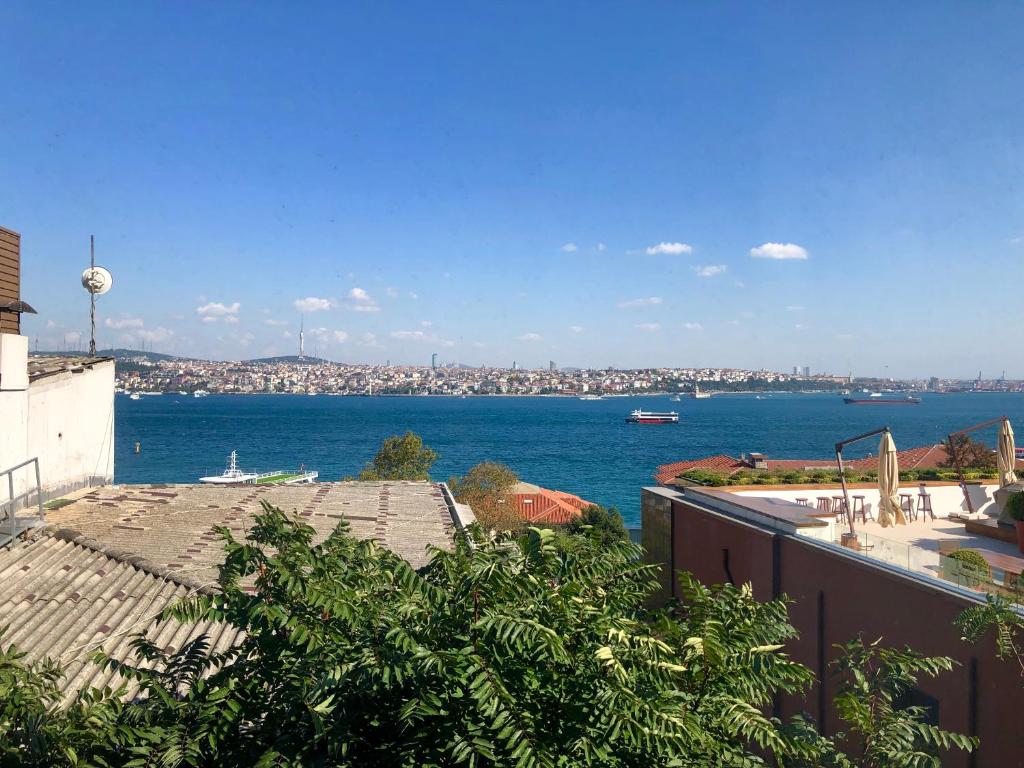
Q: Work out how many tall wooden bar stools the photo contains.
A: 6